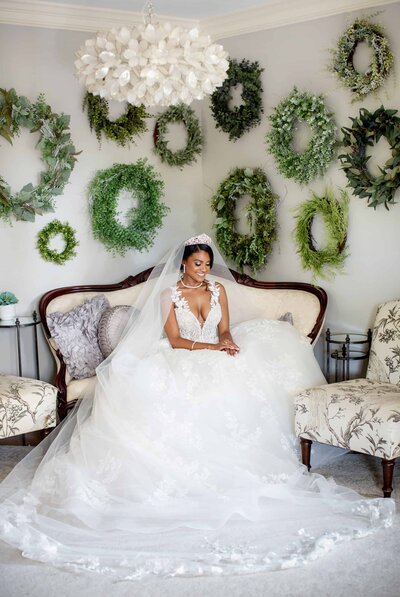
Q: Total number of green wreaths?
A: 11